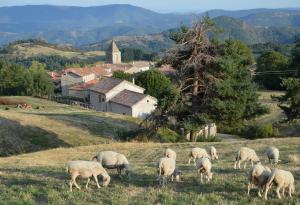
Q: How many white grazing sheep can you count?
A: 11